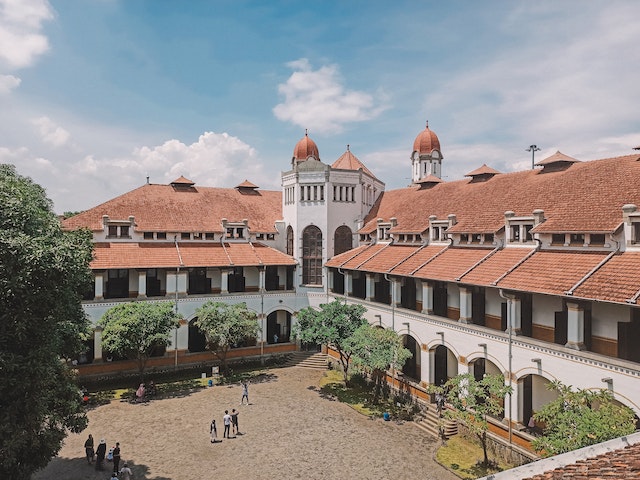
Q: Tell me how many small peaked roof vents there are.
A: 5